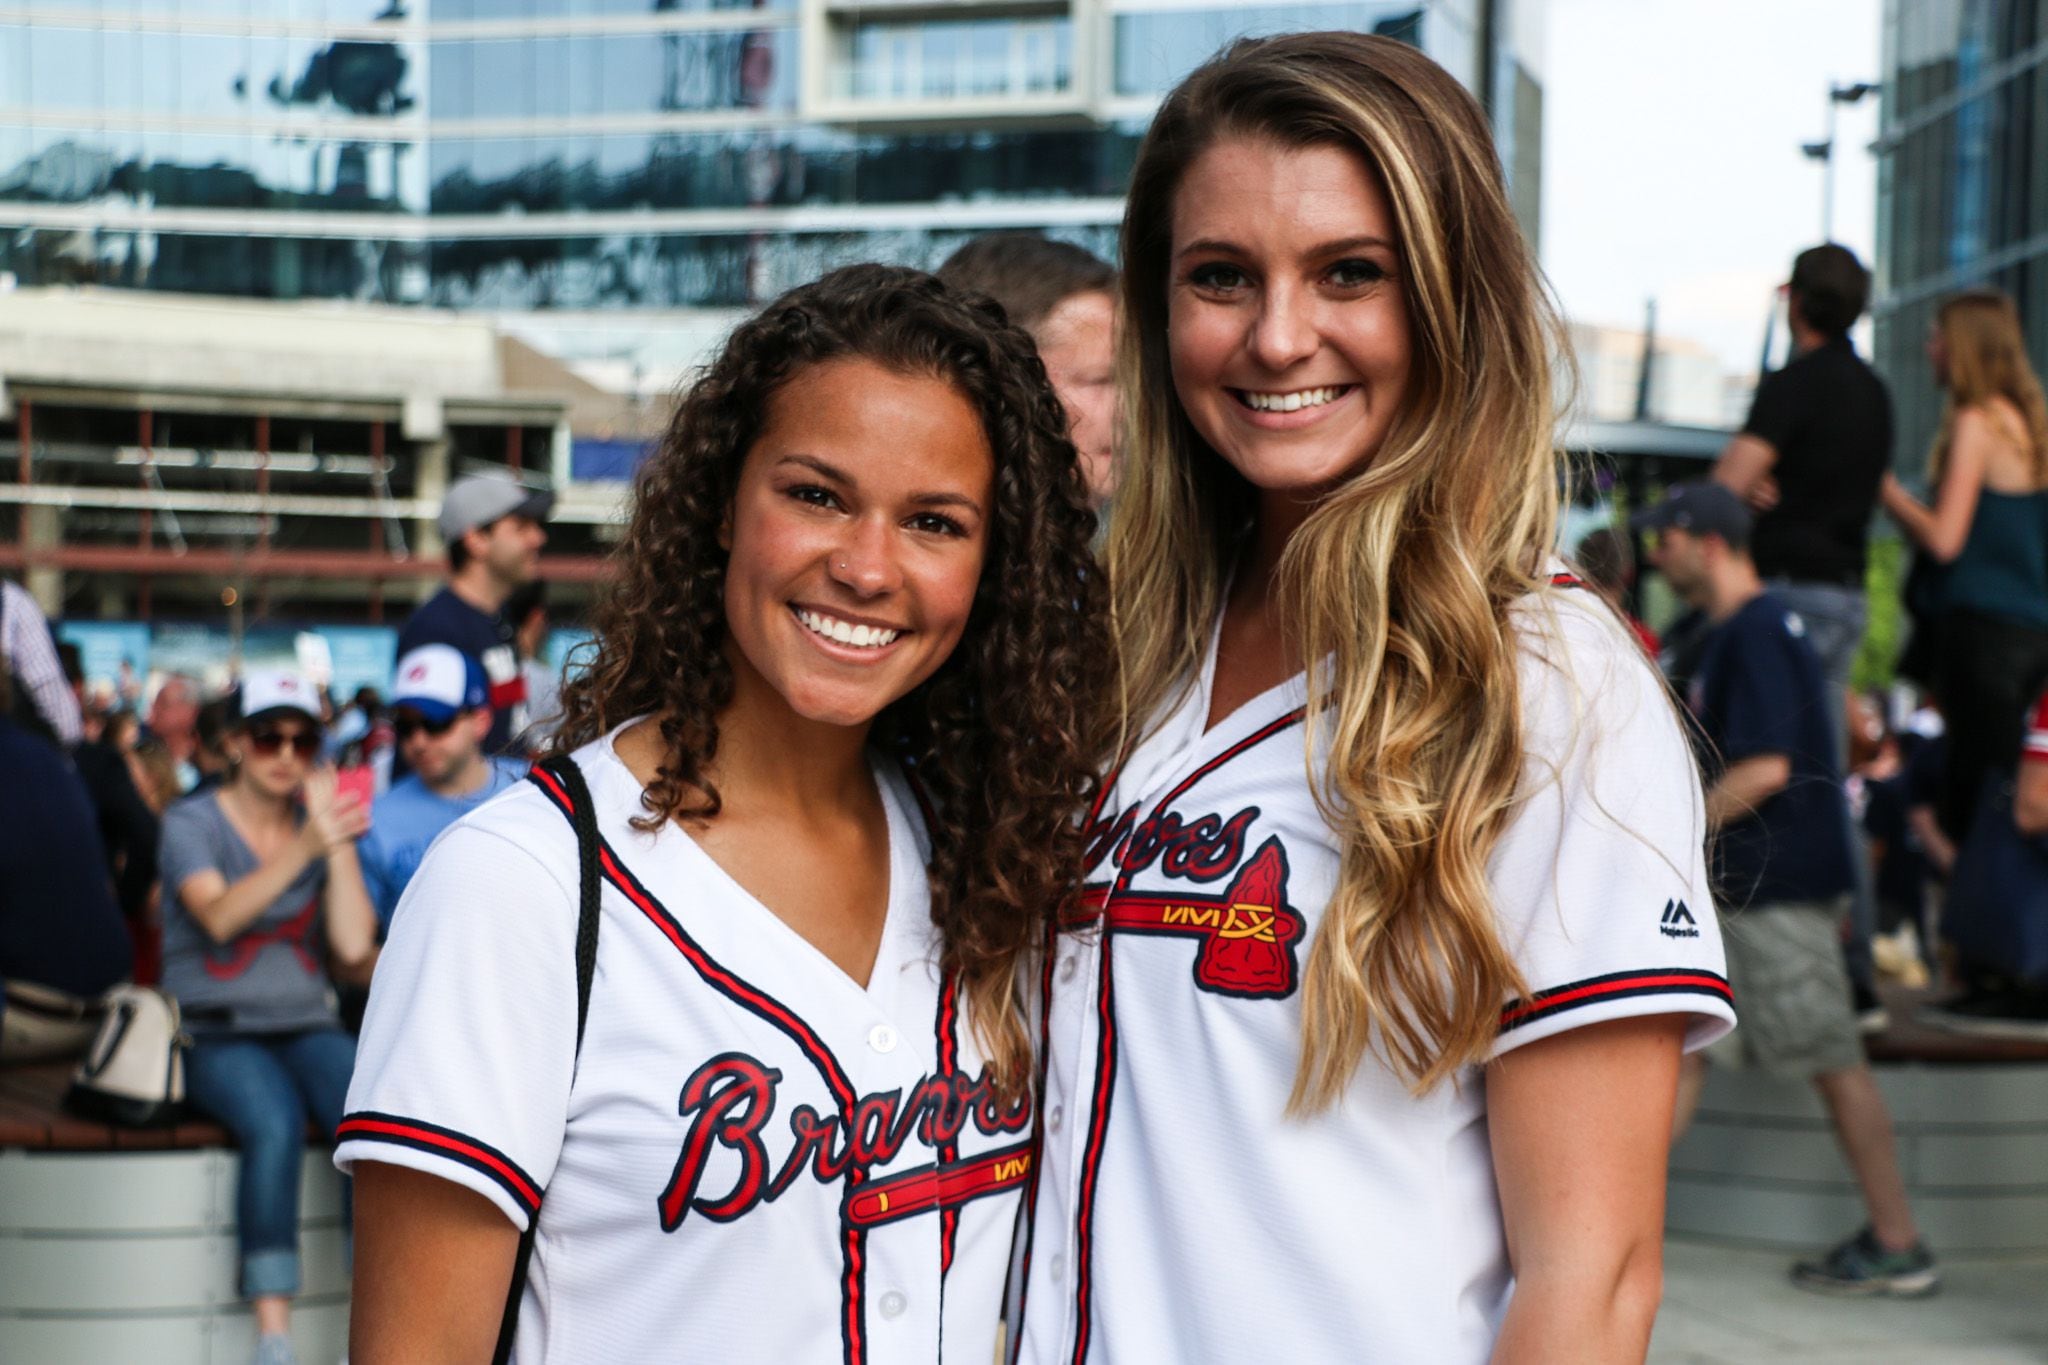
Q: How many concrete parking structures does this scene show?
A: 1